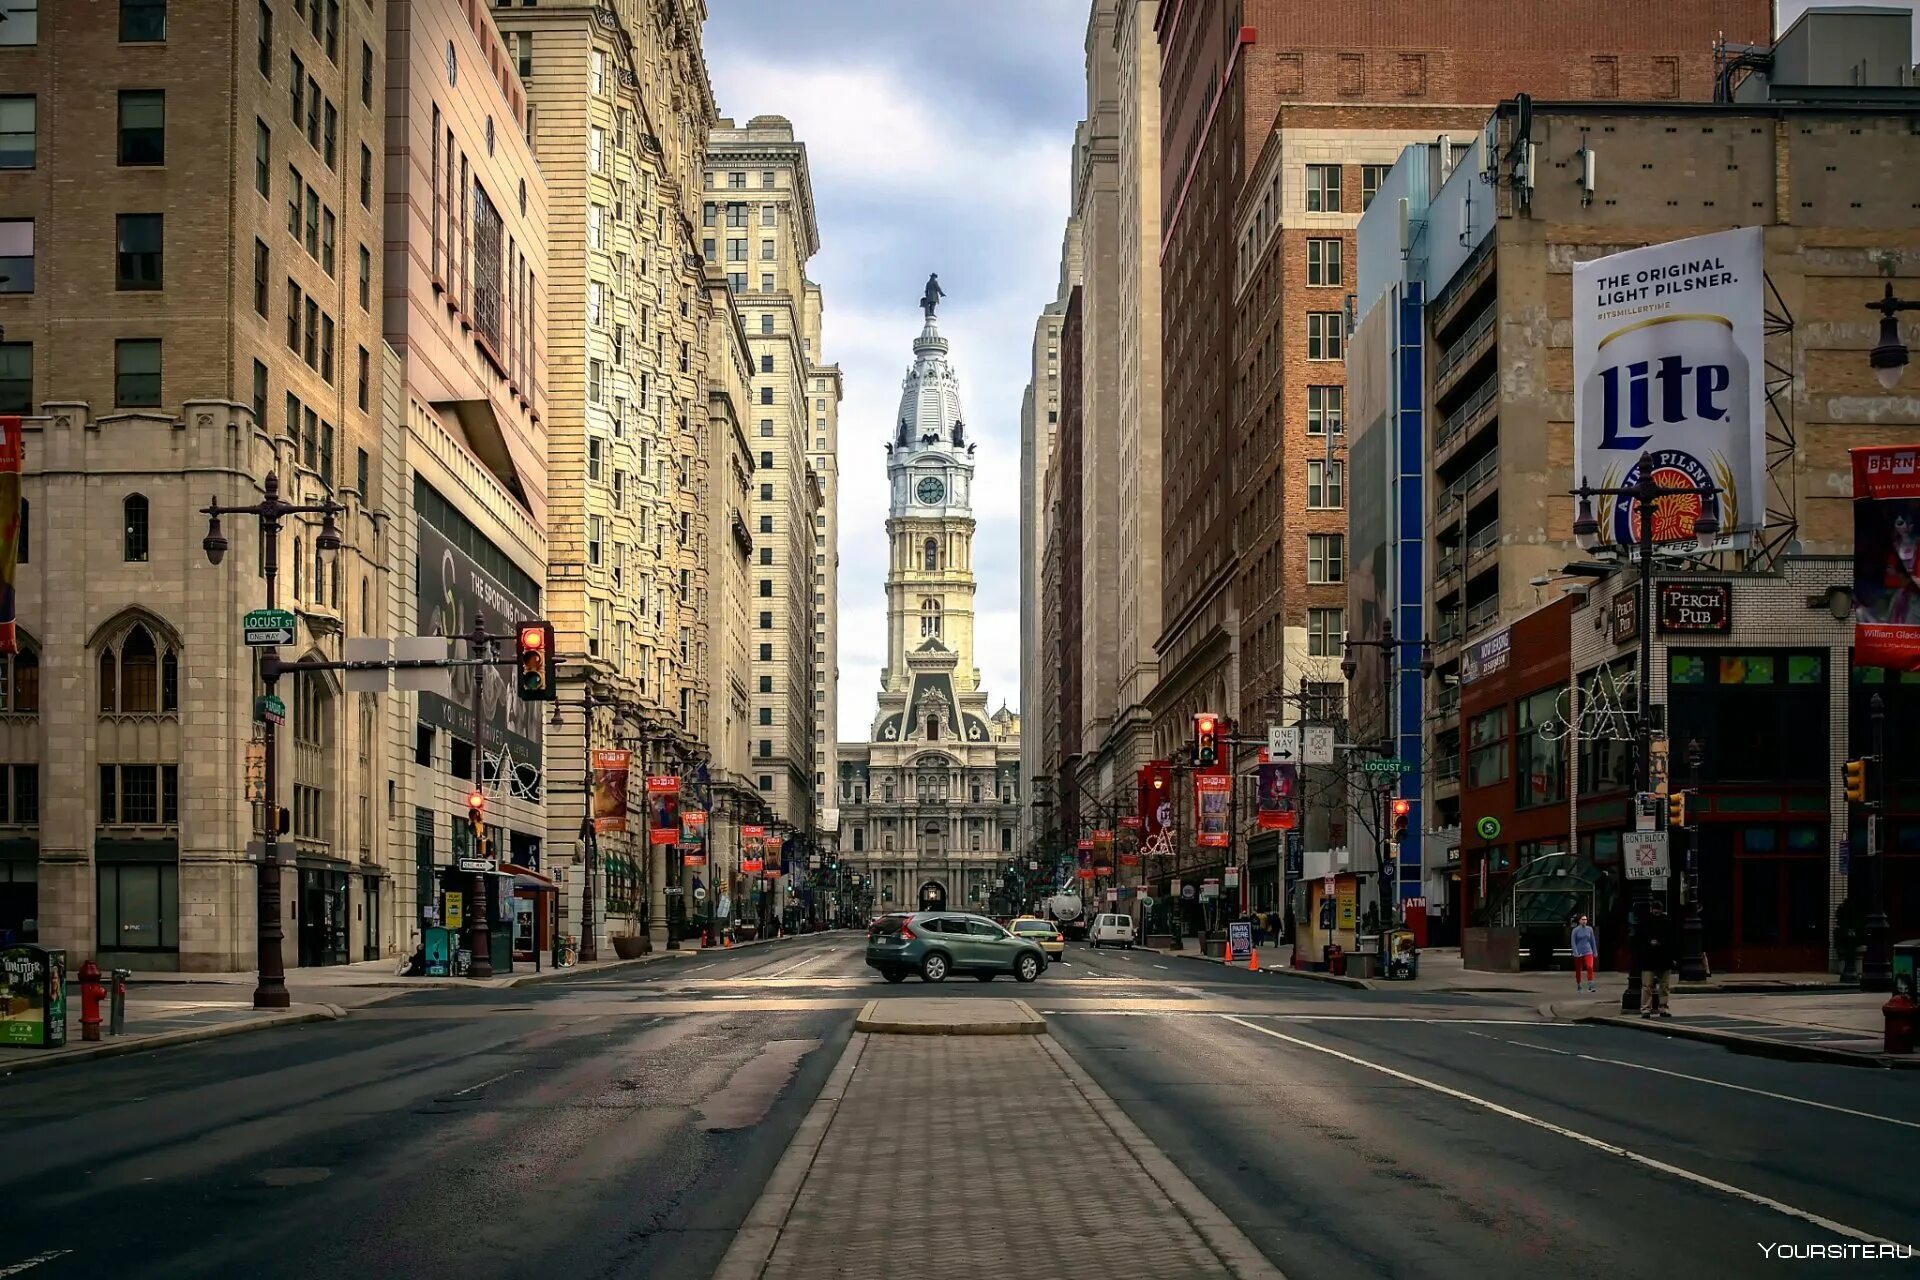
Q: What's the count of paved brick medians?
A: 1